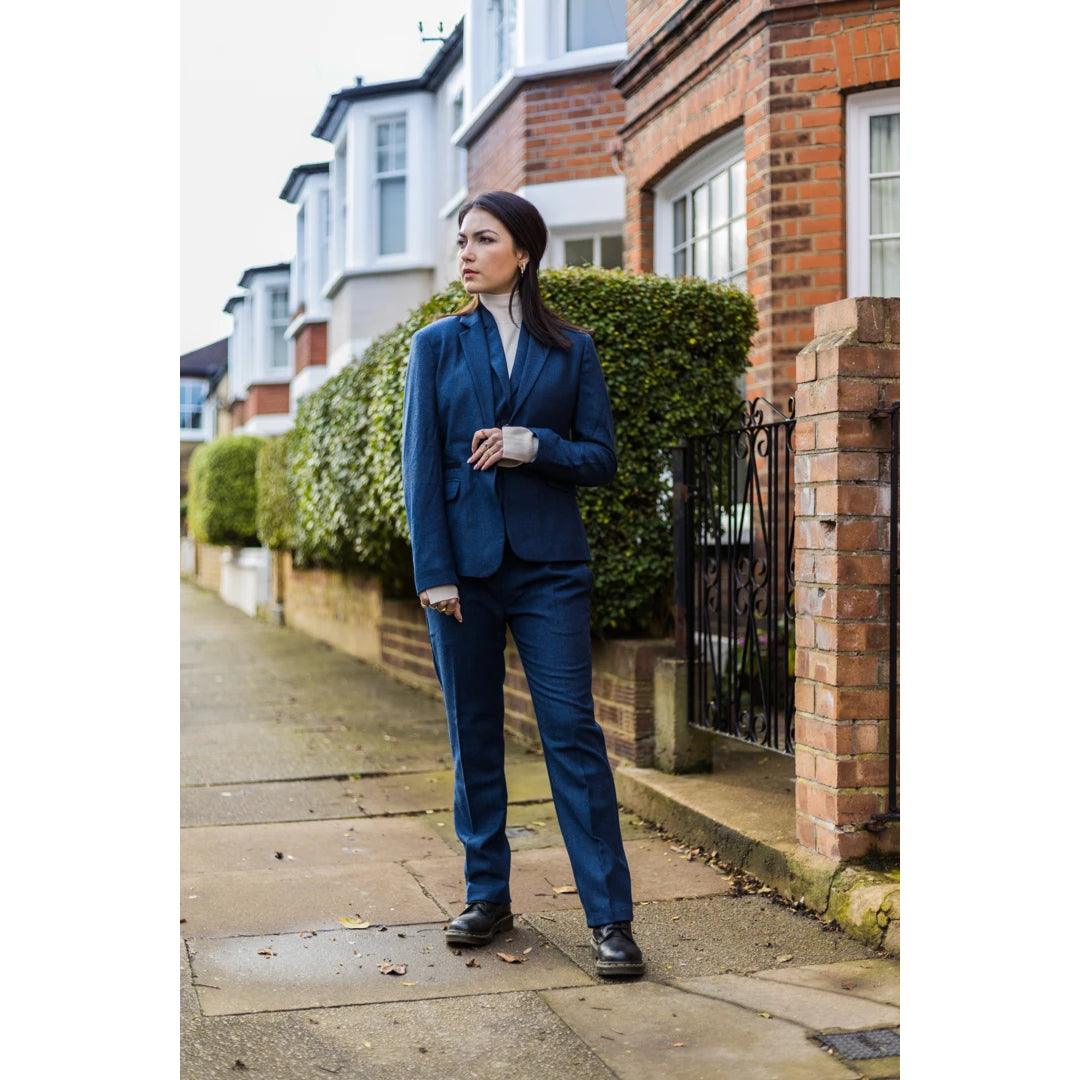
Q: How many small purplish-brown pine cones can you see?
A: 0